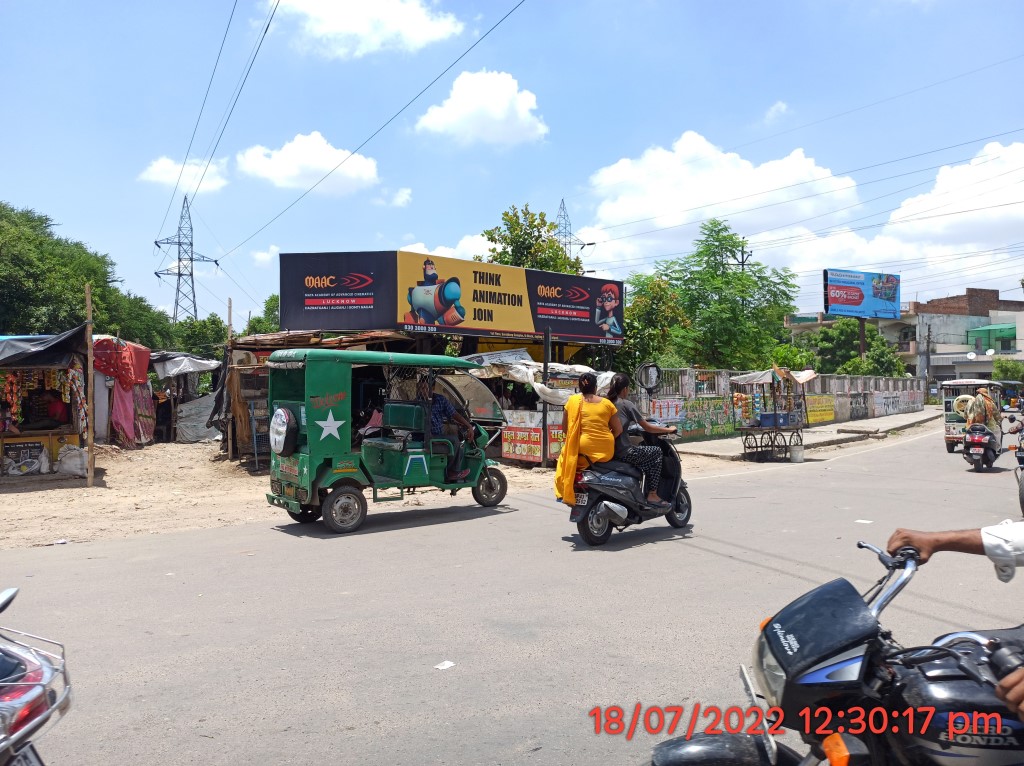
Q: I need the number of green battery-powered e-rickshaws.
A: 1